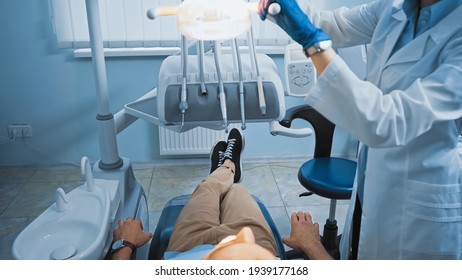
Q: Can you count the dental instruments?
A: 5